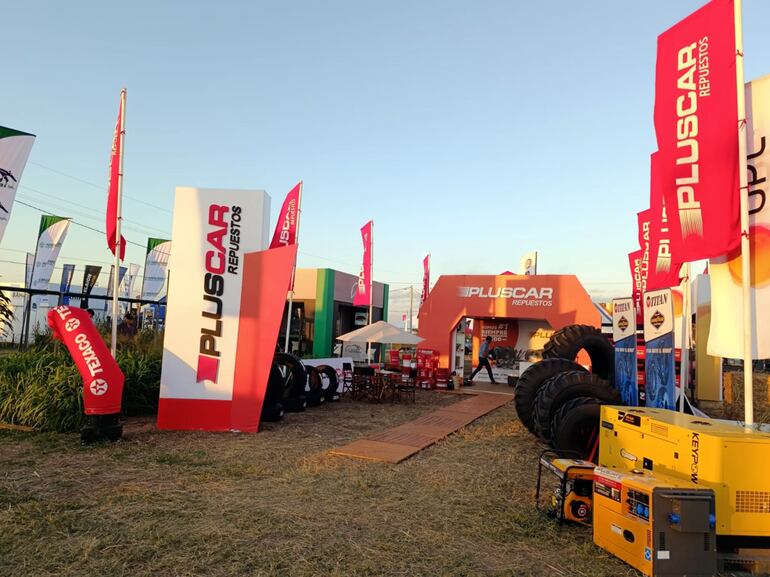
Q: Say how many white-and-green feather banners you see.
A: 3